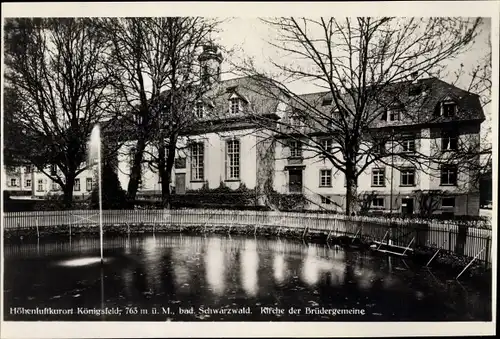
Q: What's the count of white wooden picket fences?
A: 1